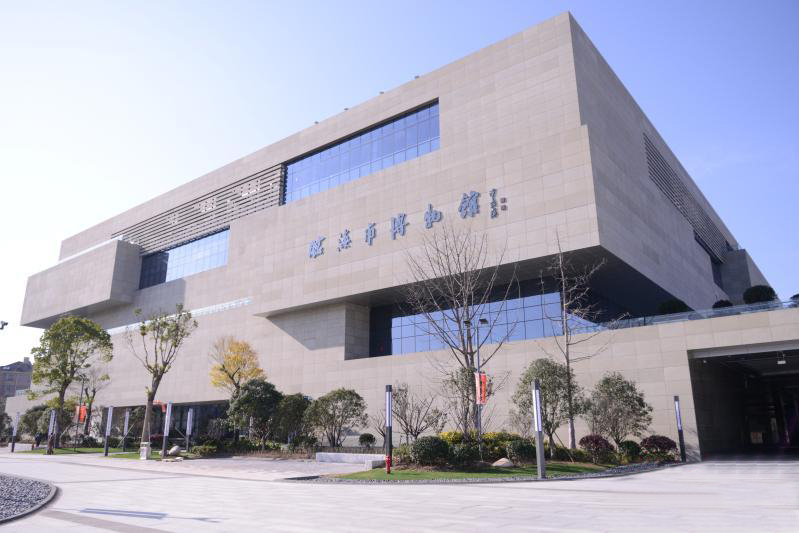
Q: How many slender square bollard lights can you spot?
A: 9